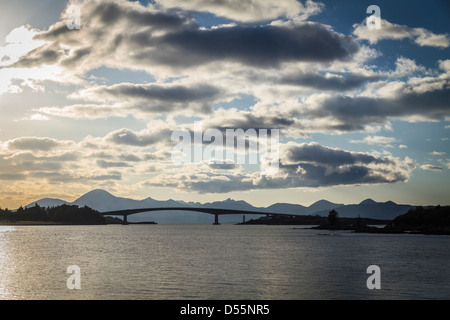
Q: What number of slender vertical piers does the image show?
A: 2